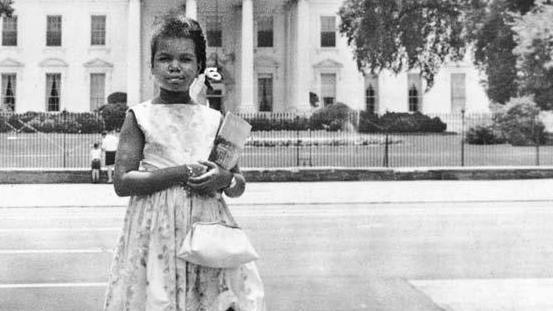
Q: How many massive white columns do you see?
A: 4